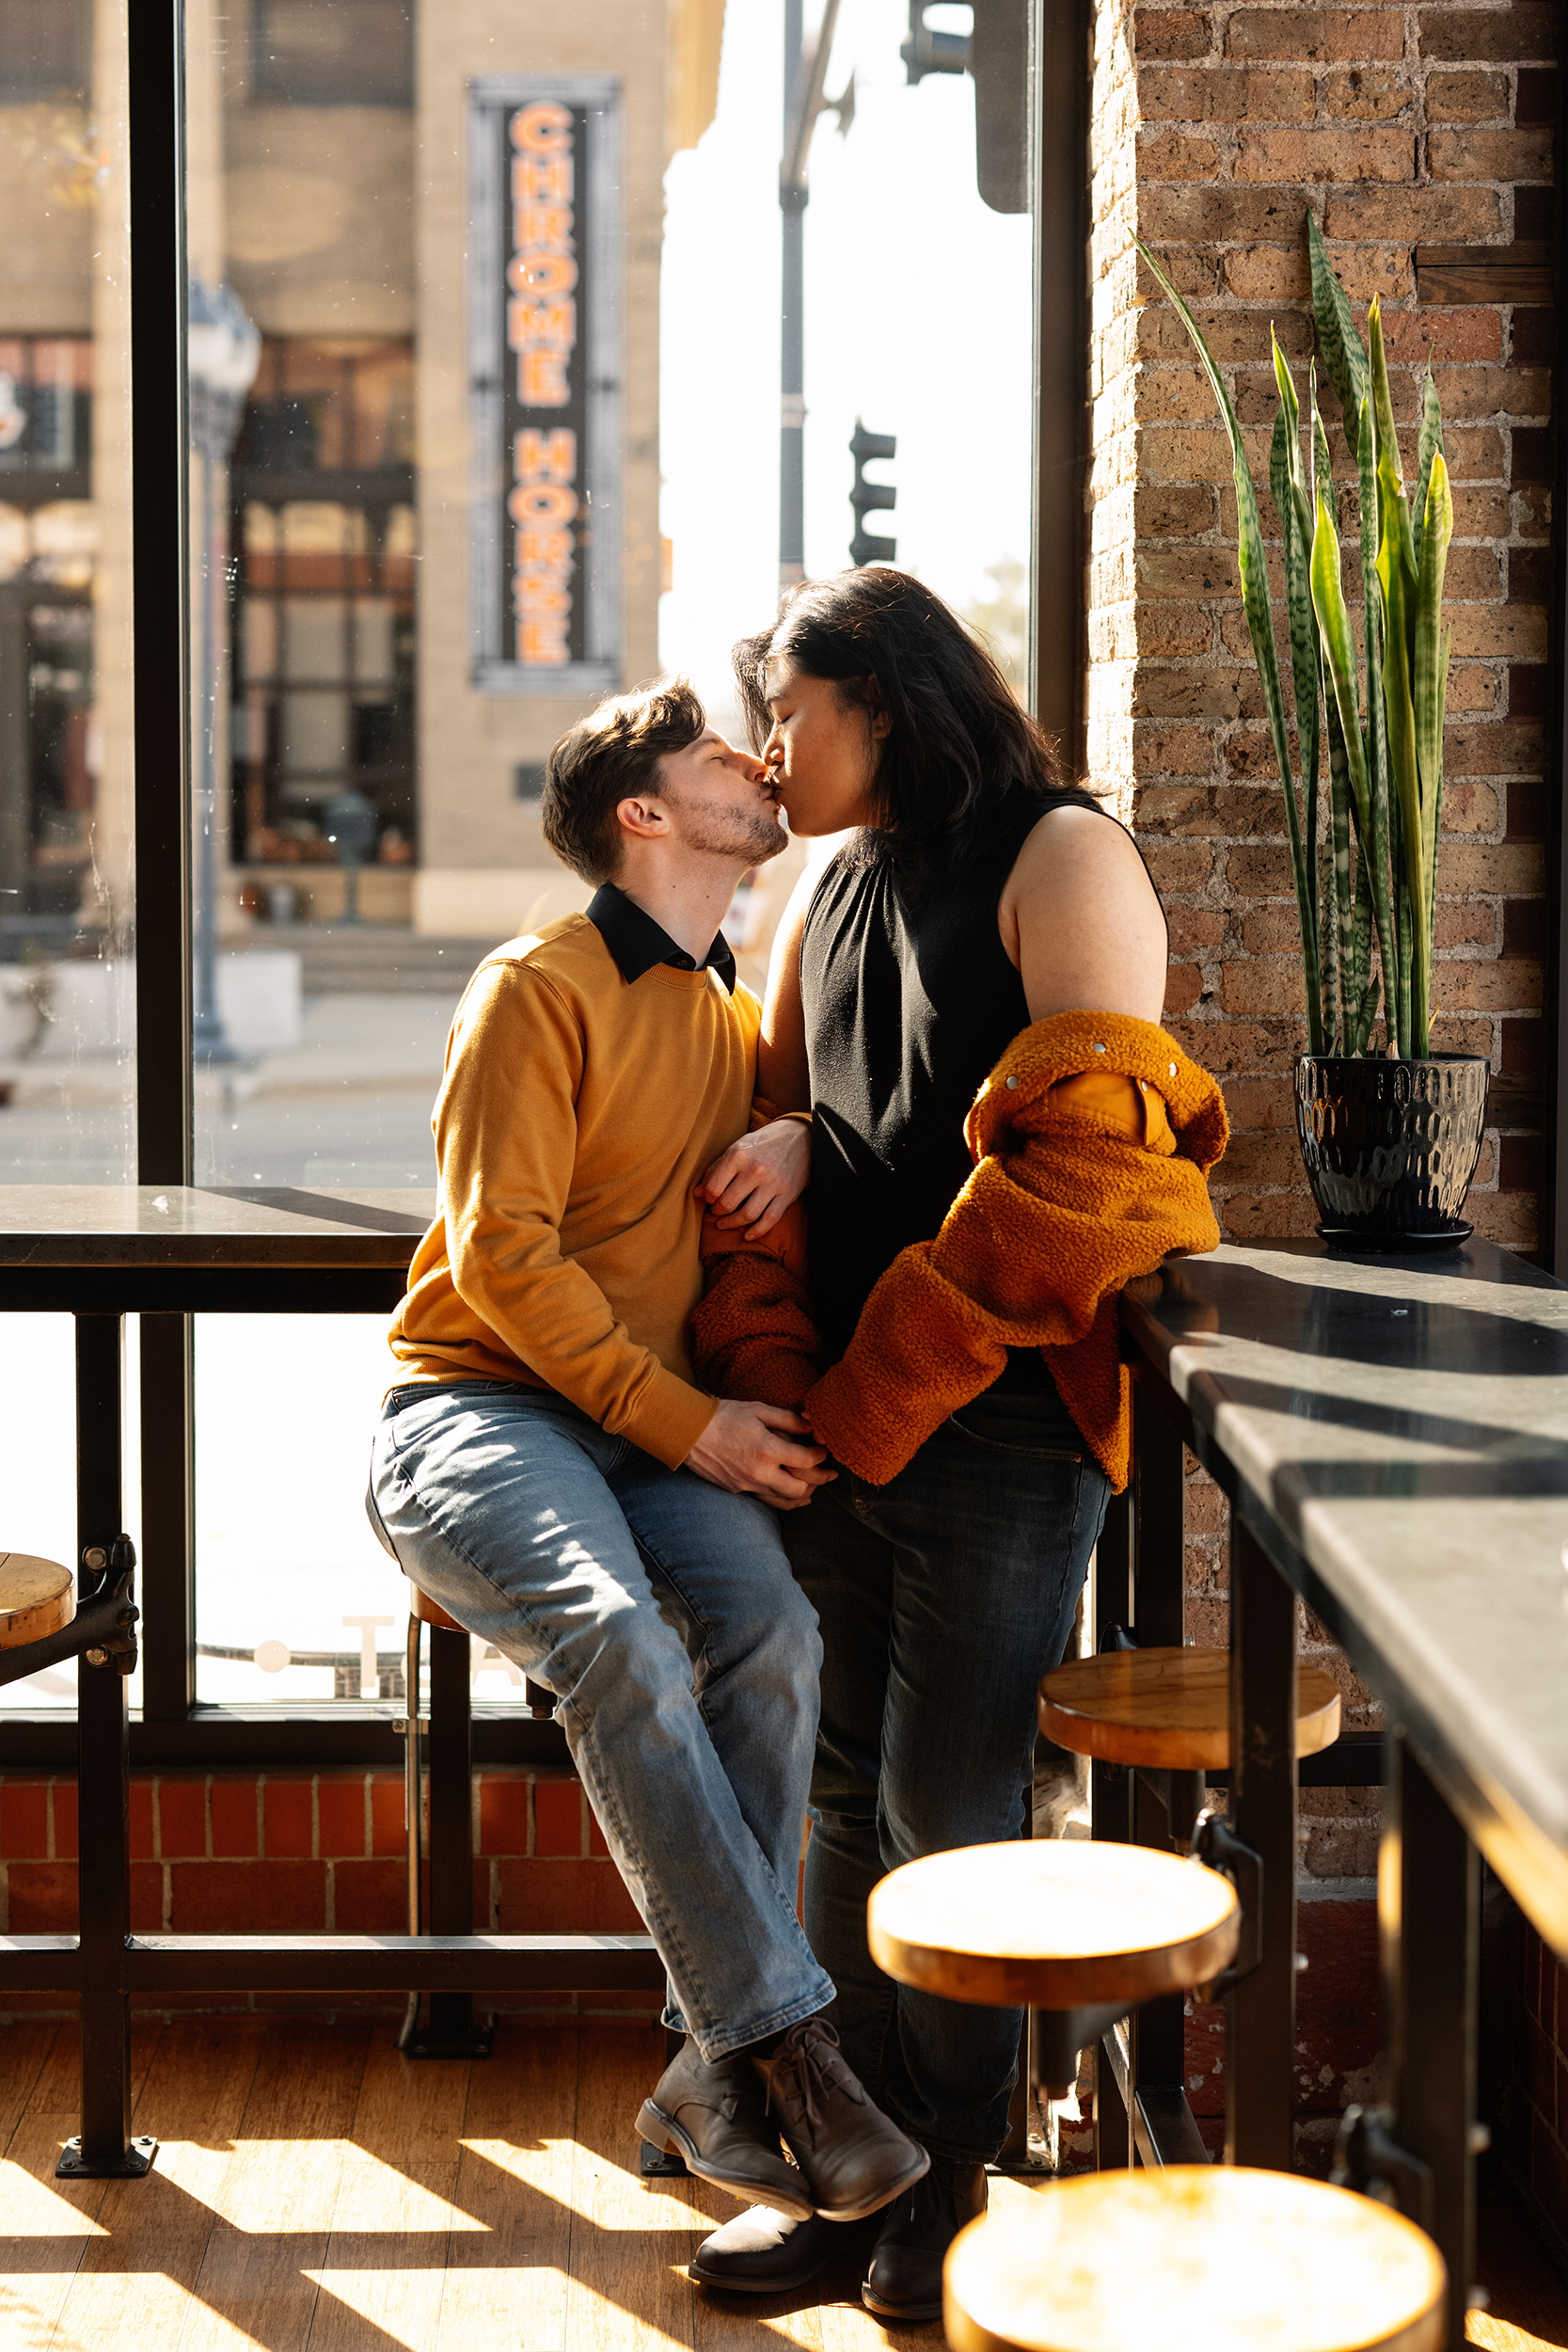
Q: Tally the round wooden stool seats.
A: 5